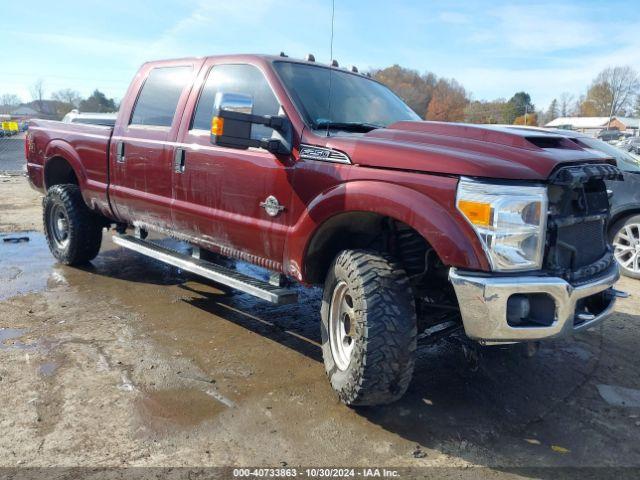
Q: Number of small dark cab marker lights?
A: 5